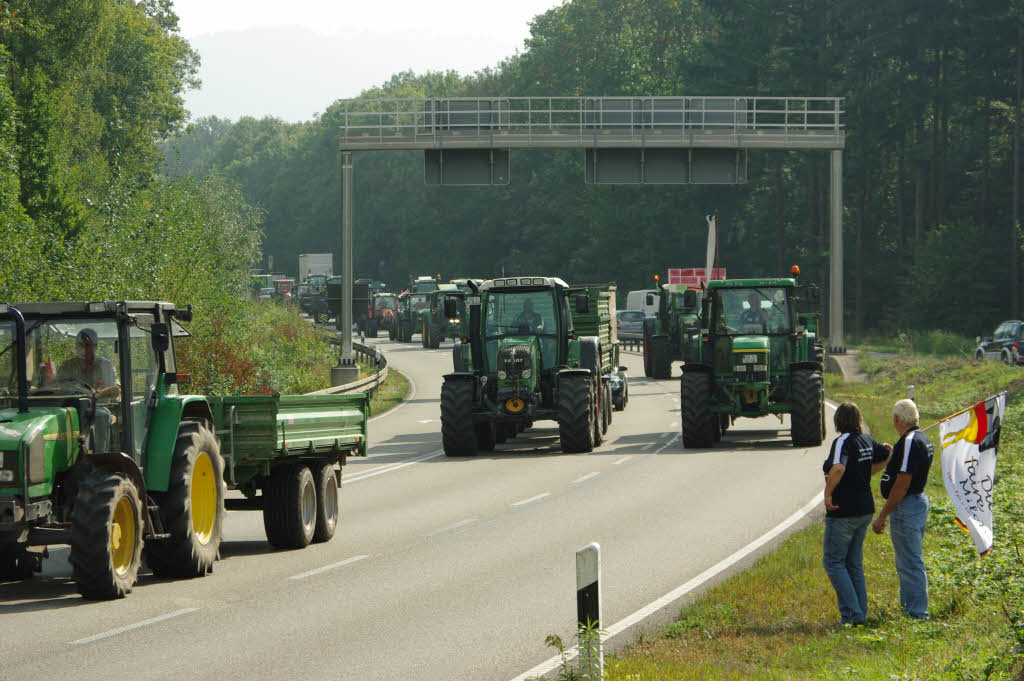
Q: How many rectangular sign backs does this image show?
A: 2